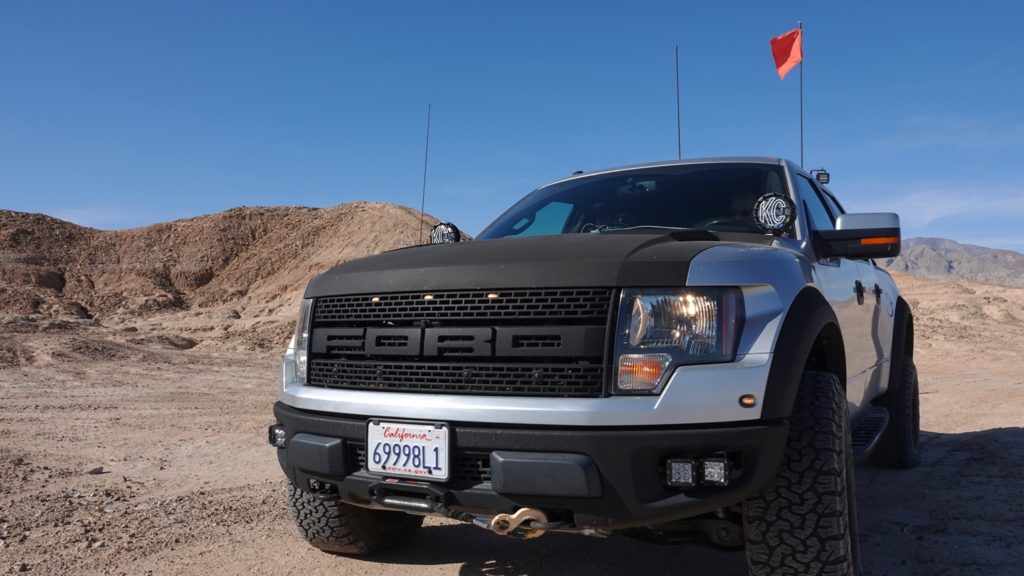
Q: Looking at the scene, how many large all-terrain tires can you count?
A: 3